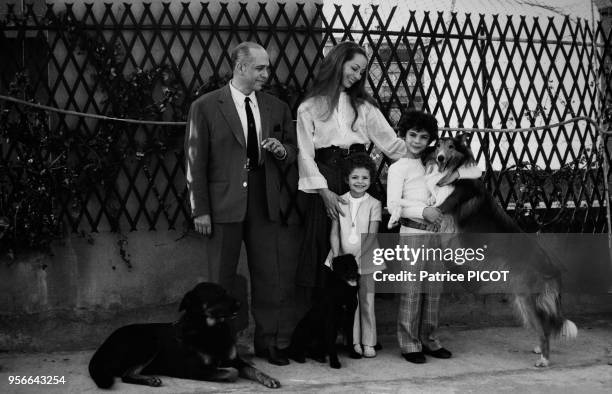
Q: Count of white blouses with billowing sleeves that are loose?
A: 1